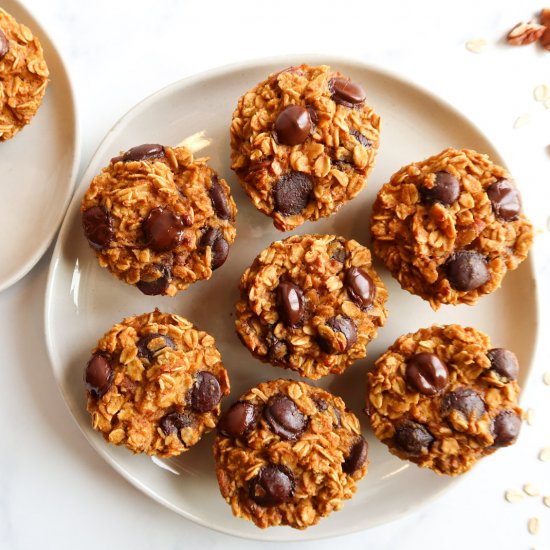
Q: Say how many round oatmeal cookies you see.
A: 8